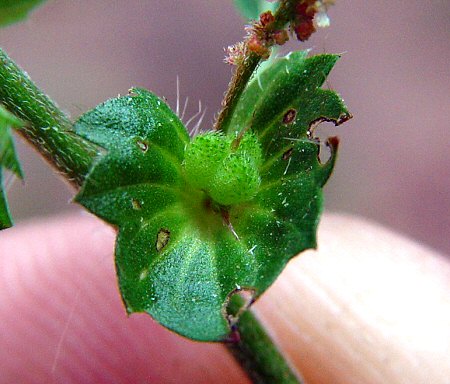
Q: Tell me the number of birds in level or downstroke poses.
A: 0